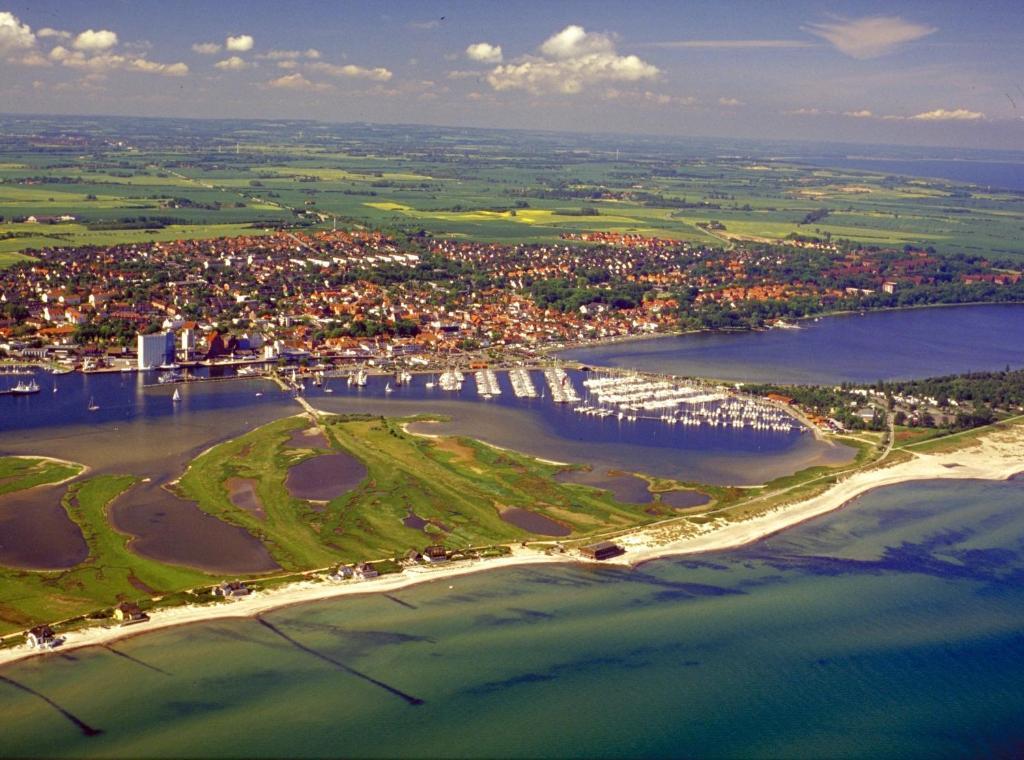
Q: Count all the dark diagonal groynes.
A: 4